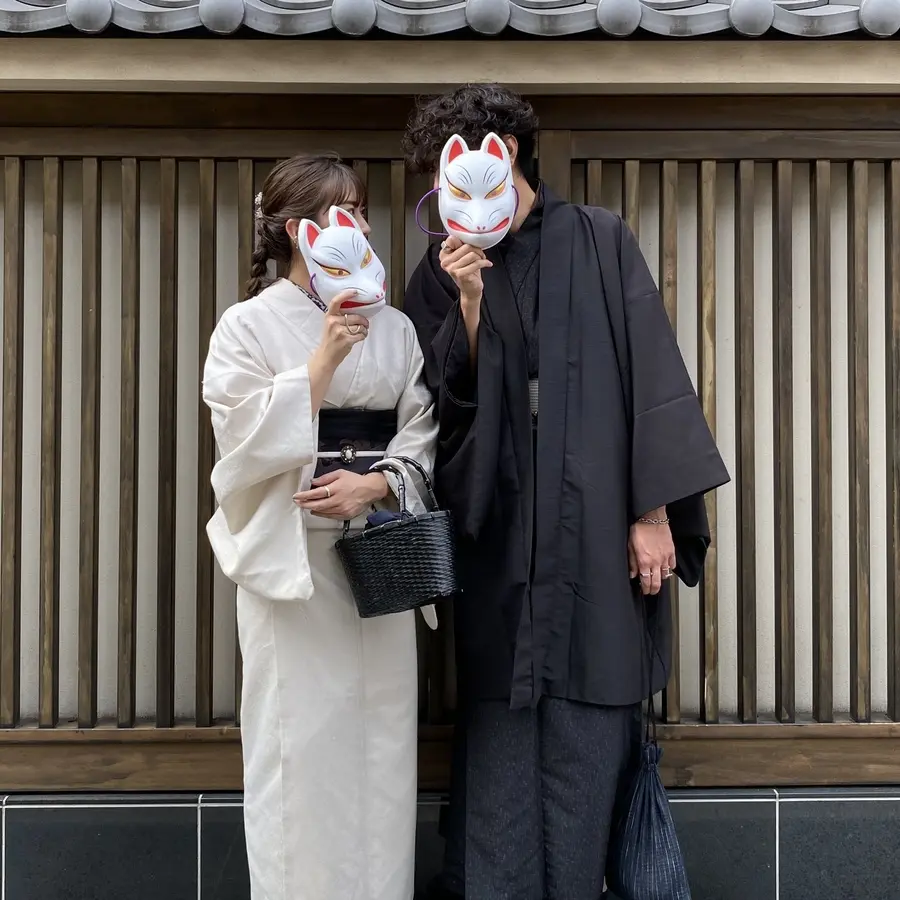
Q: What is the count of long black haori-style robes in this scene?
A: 1